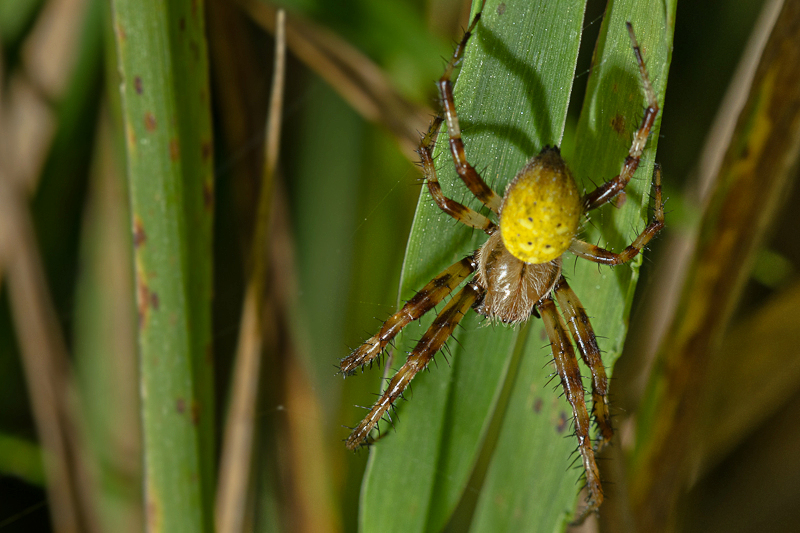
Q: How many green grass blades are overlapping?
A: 2